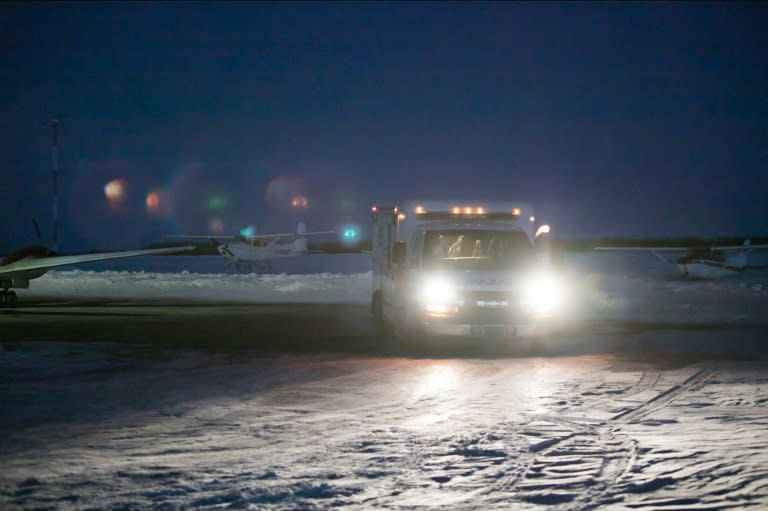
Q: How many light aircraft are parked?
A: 3